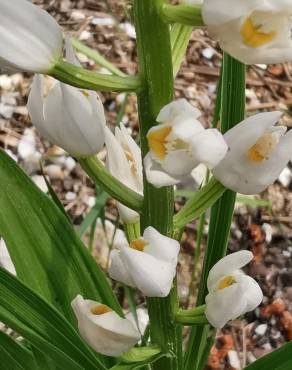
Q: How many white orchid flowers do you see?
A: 9